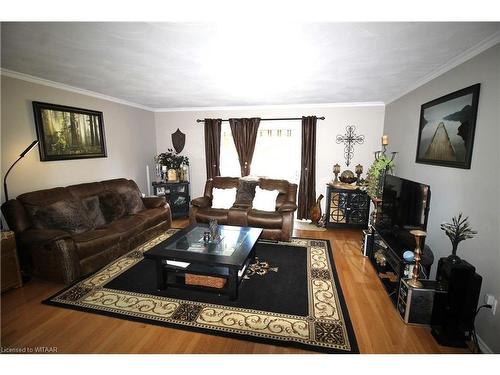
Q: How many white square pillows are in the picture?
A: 2